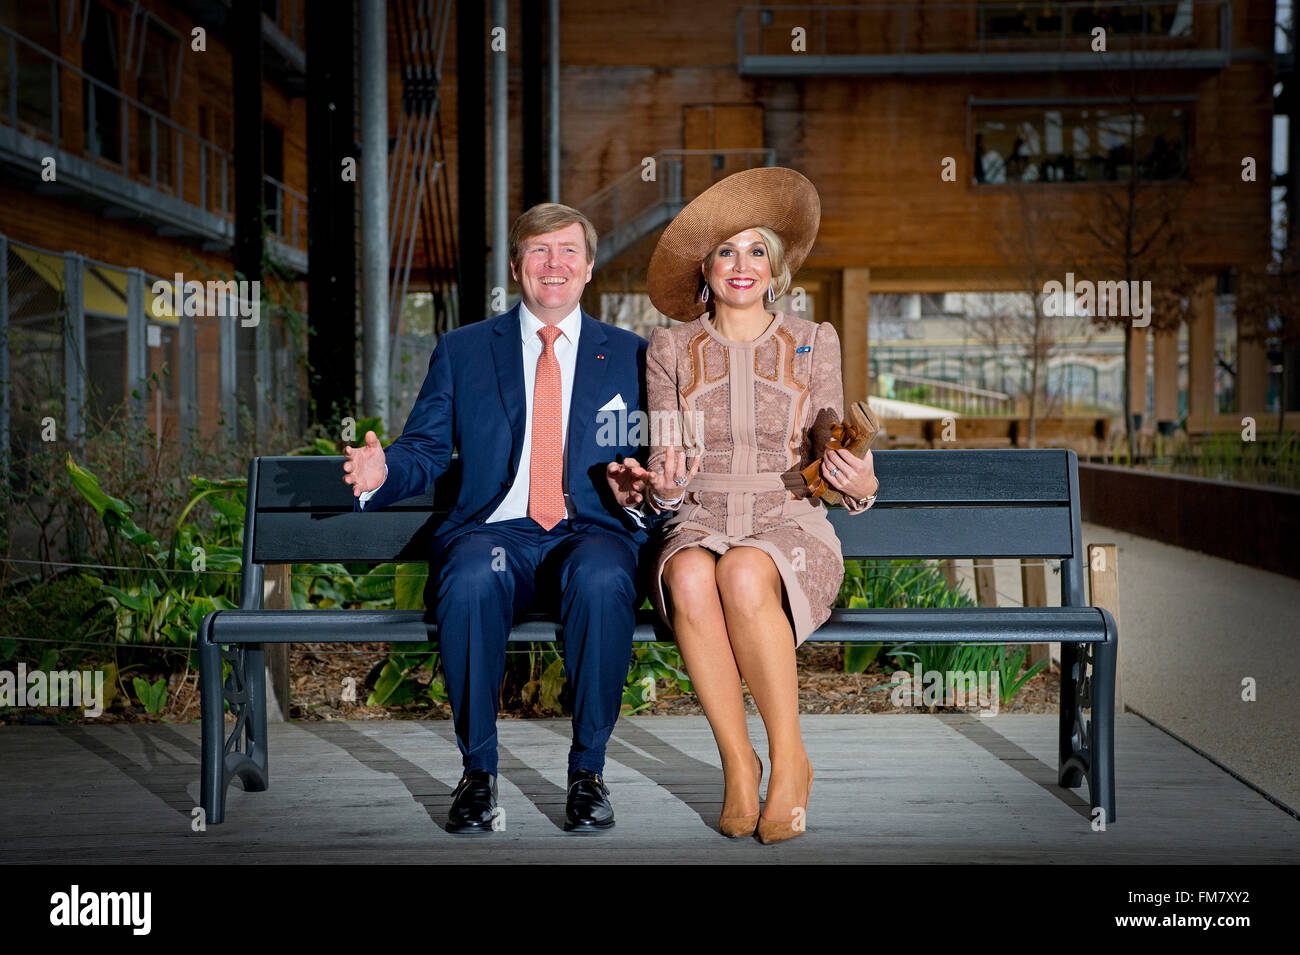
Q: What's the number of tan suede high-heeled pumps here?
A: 2